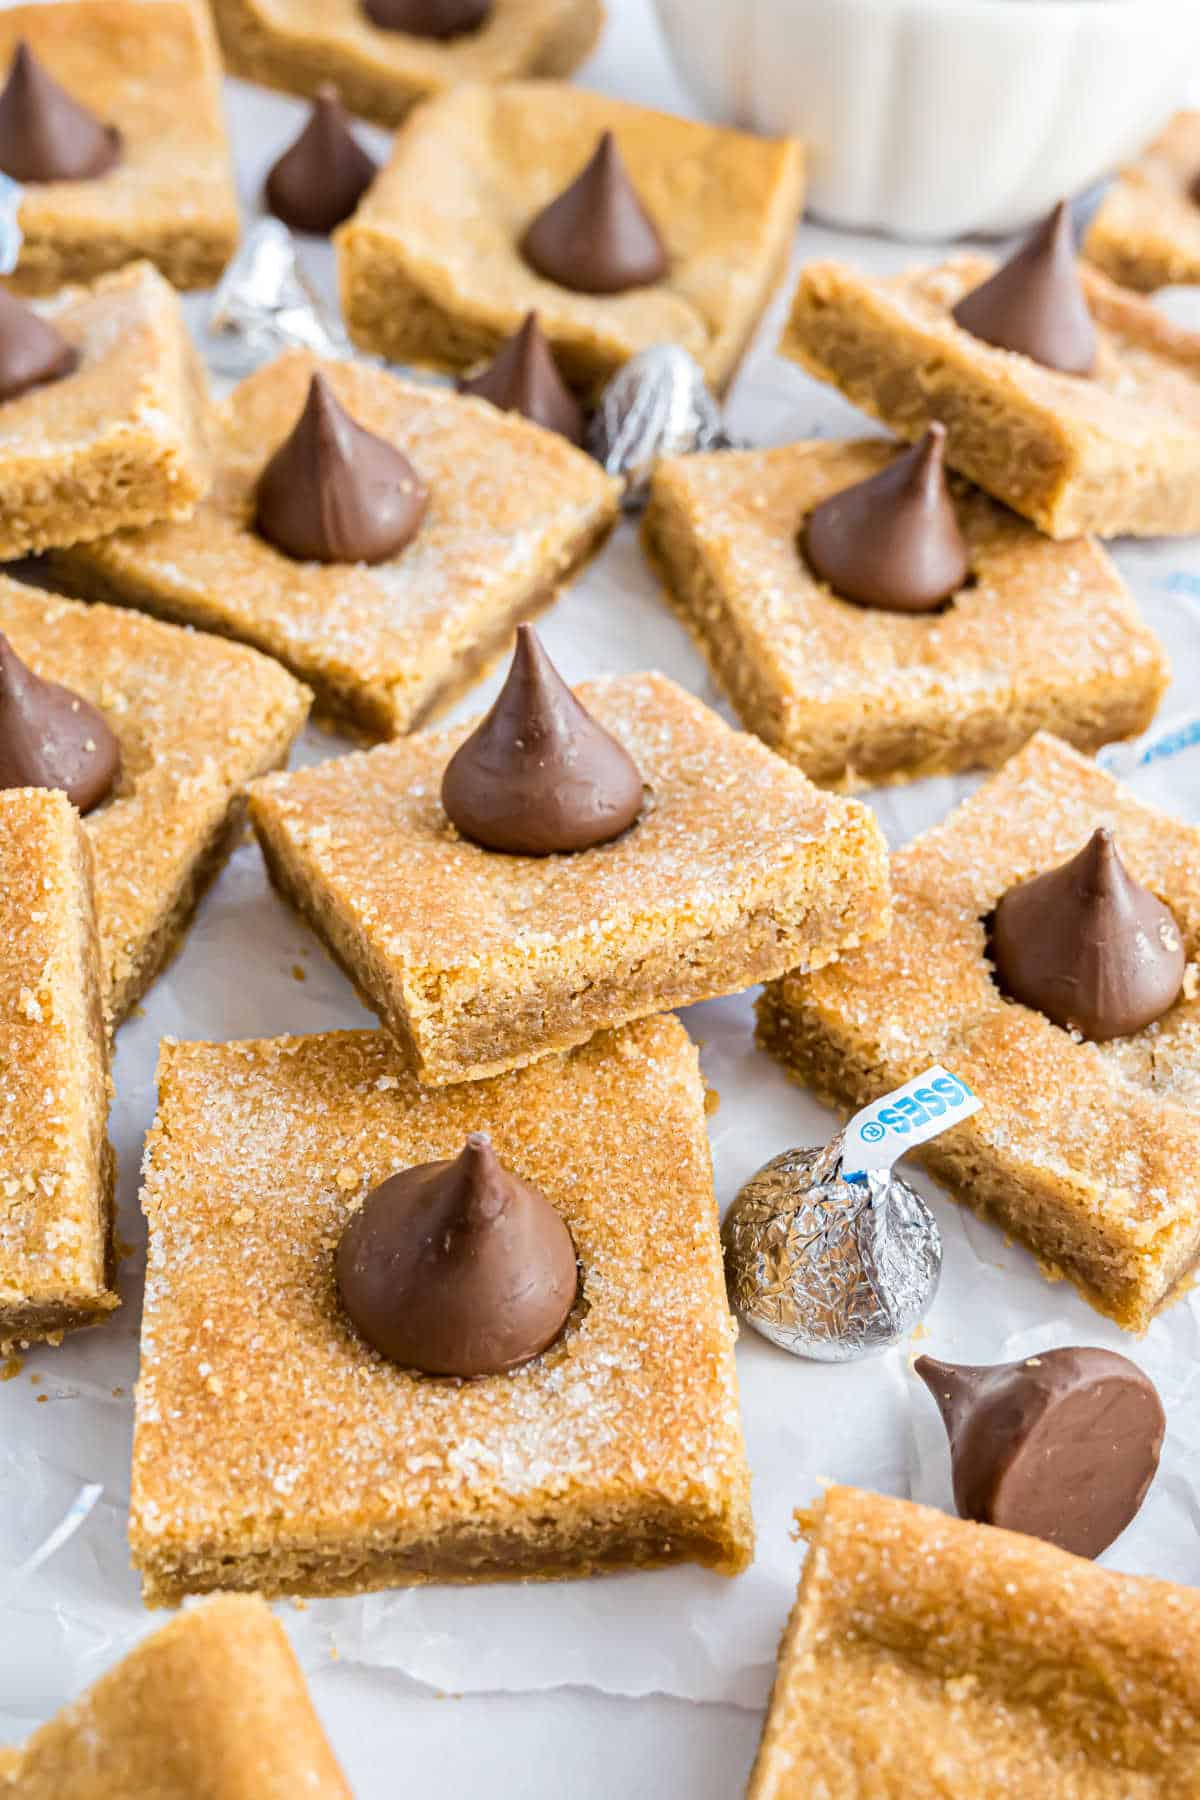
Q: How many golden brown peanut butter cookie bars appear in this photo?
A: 15